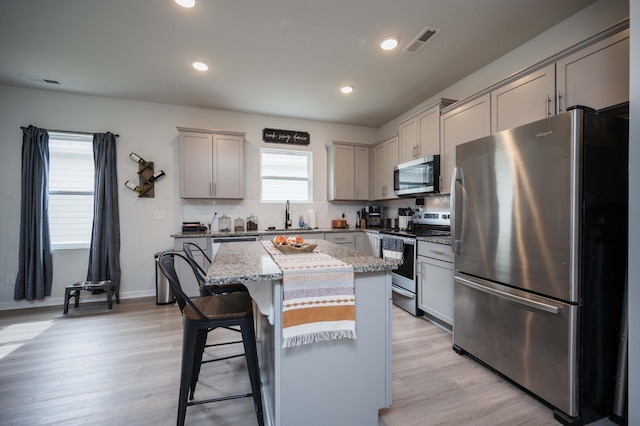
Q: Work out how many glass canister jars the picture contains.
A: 3